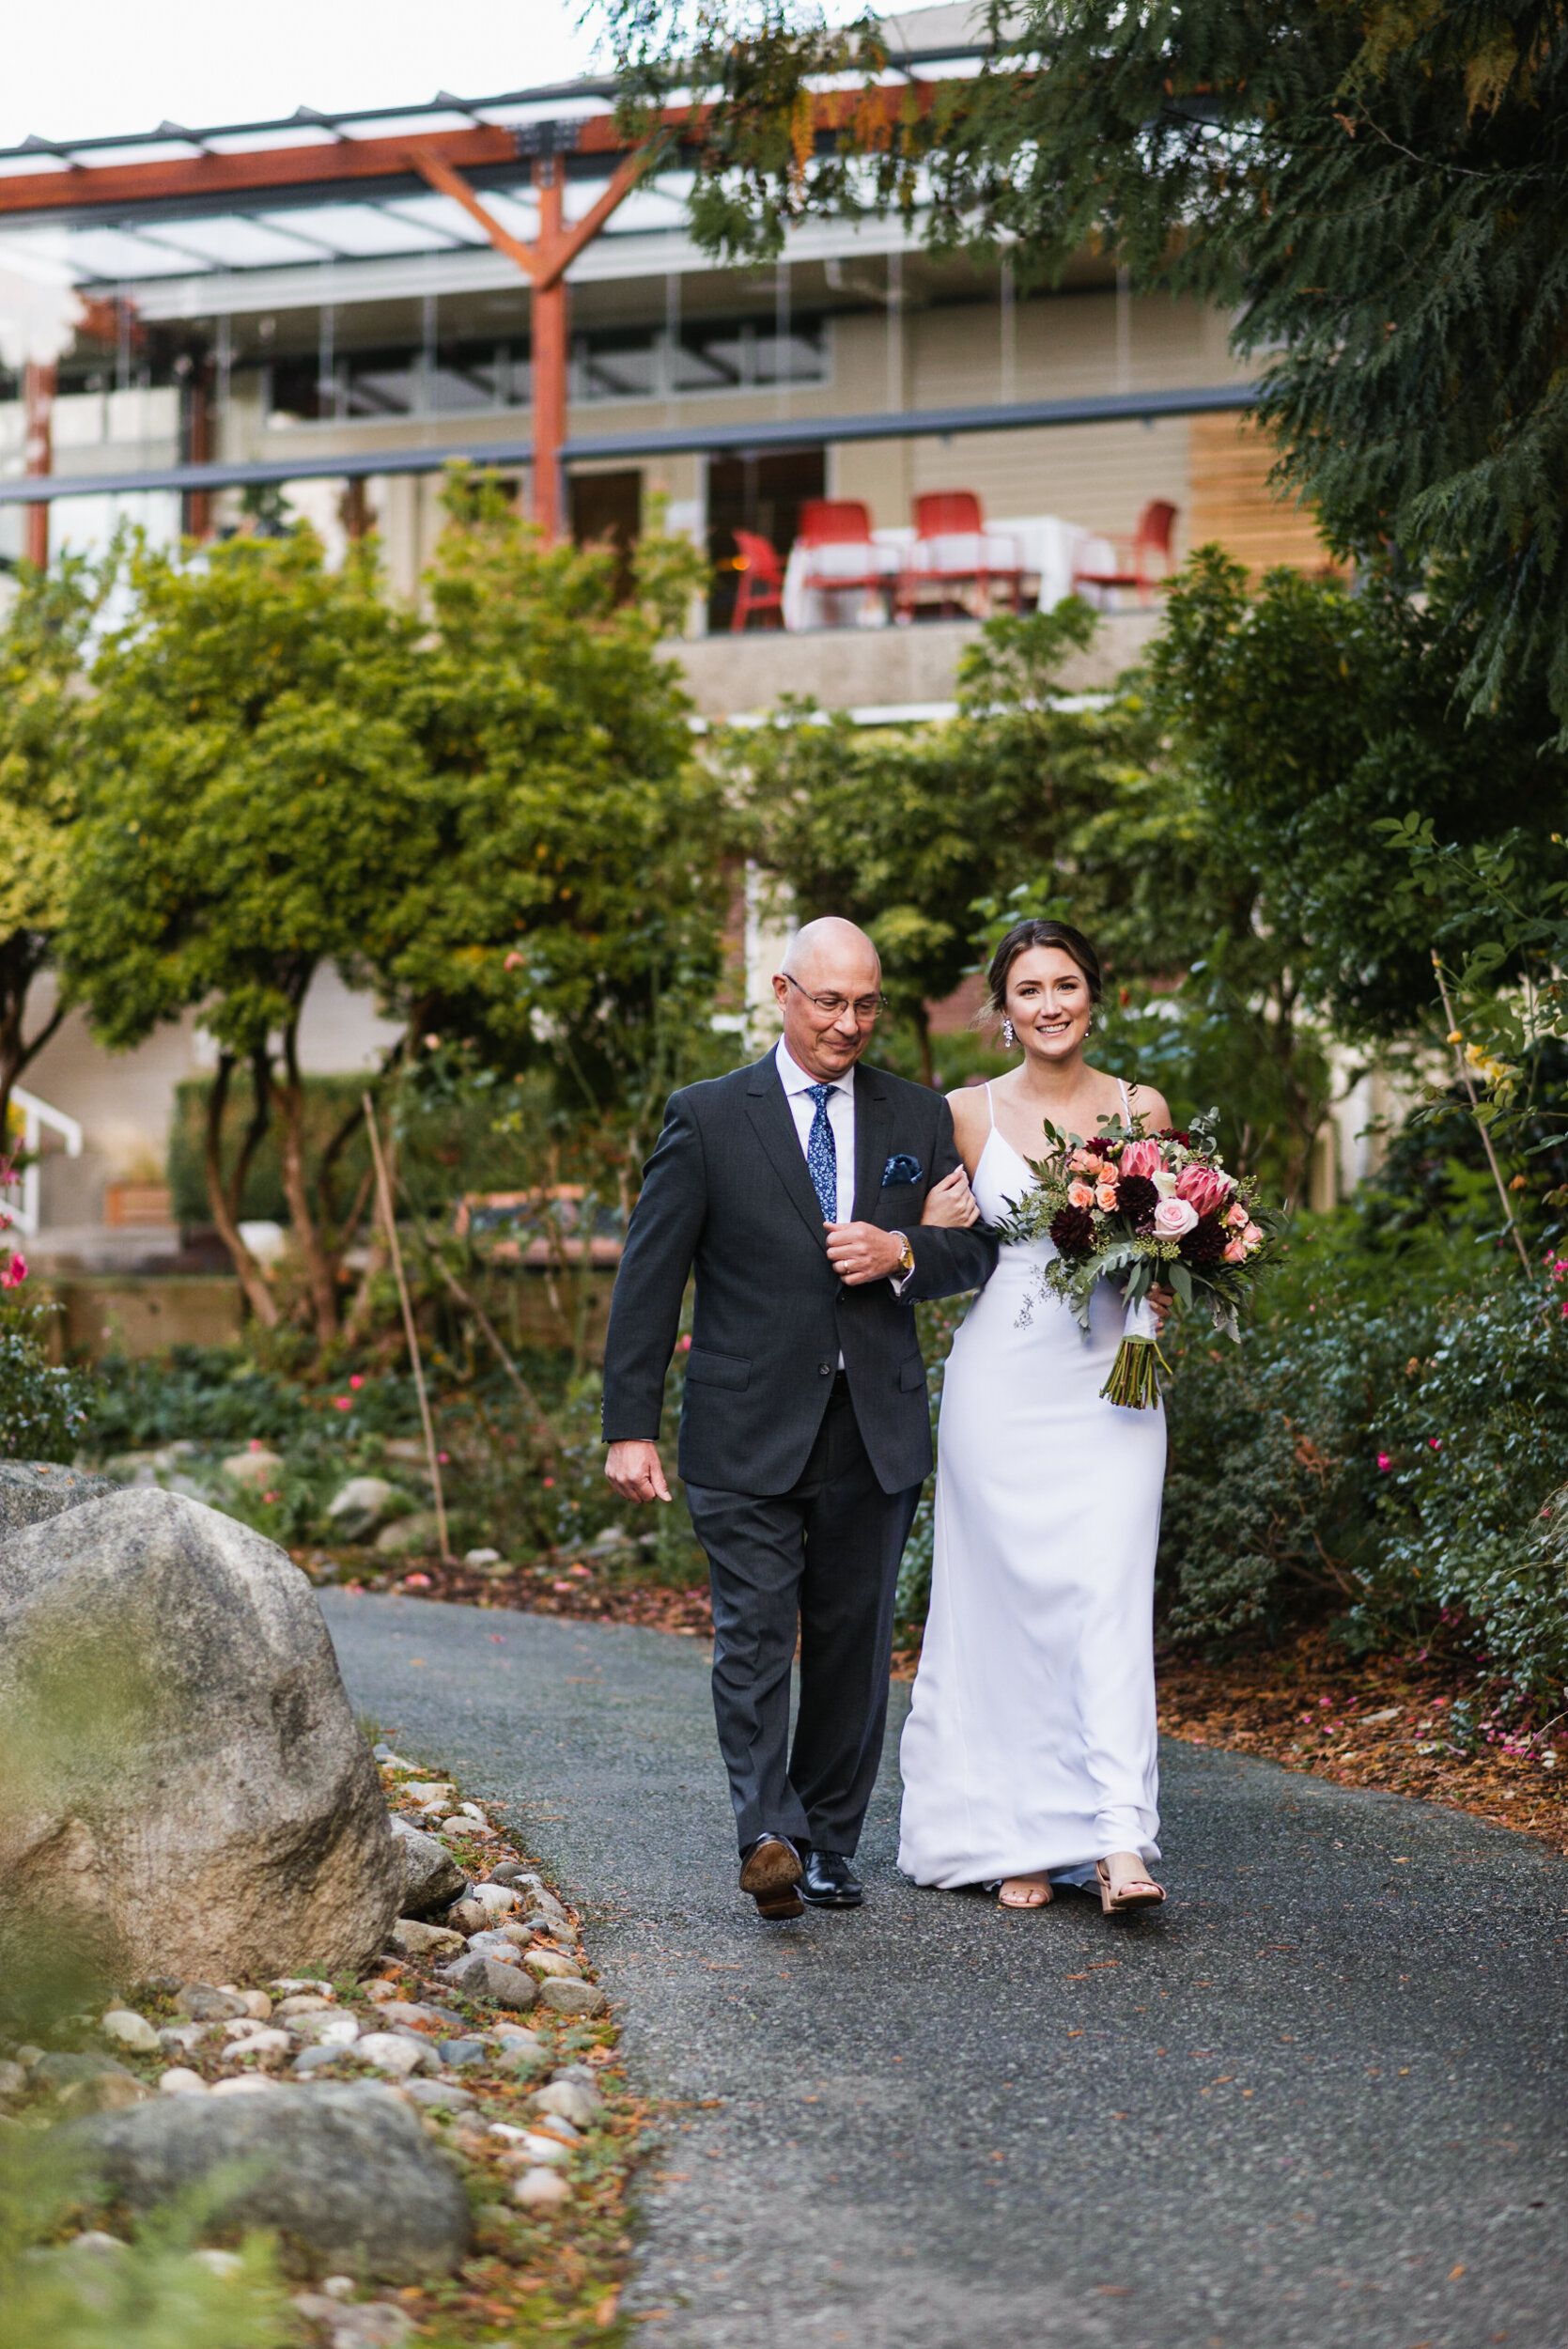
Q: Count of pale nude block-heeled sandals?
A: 2